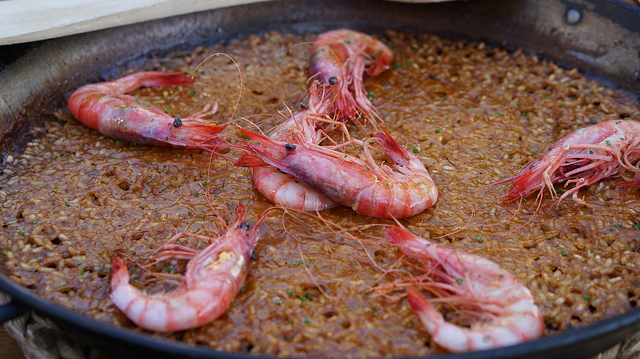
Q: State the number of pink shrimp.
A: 7